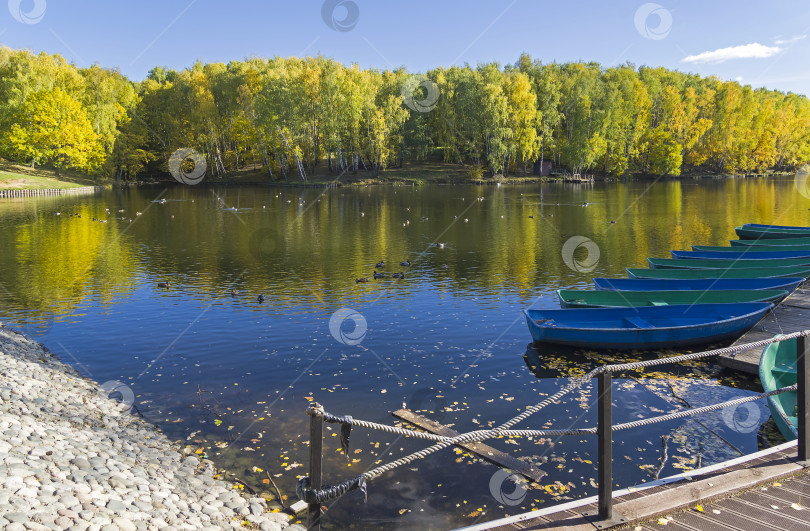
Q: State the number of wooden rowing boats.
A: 11